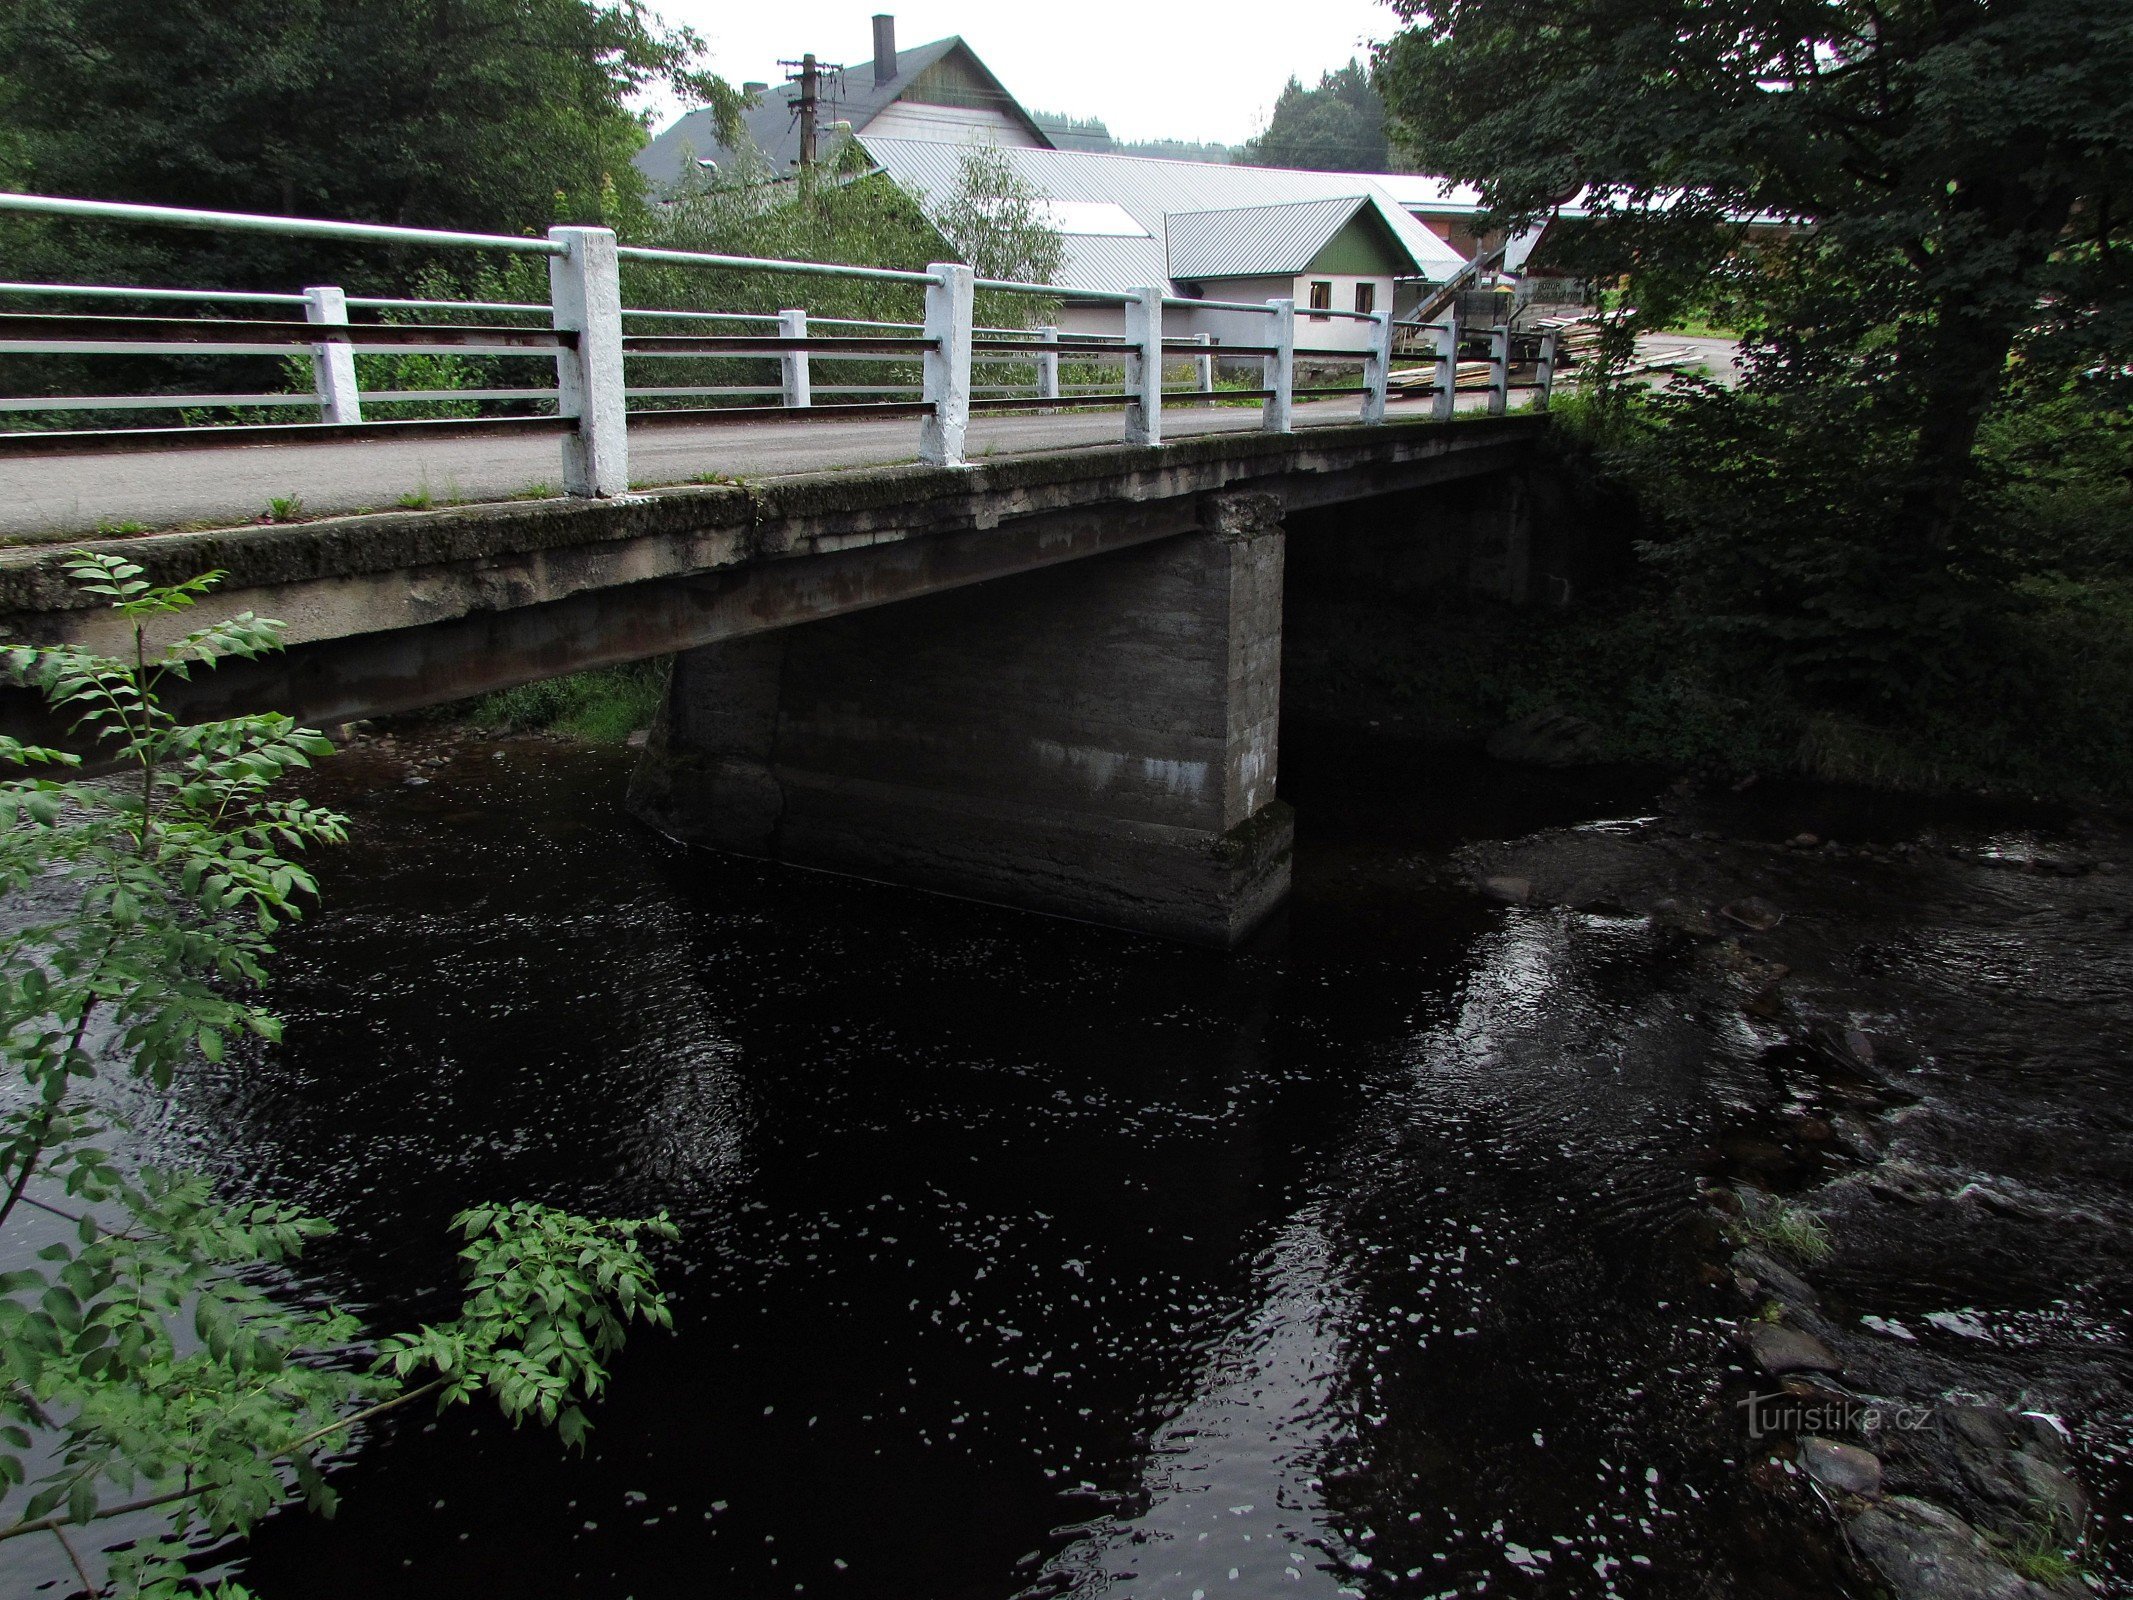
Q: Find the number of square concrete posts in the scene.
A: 12